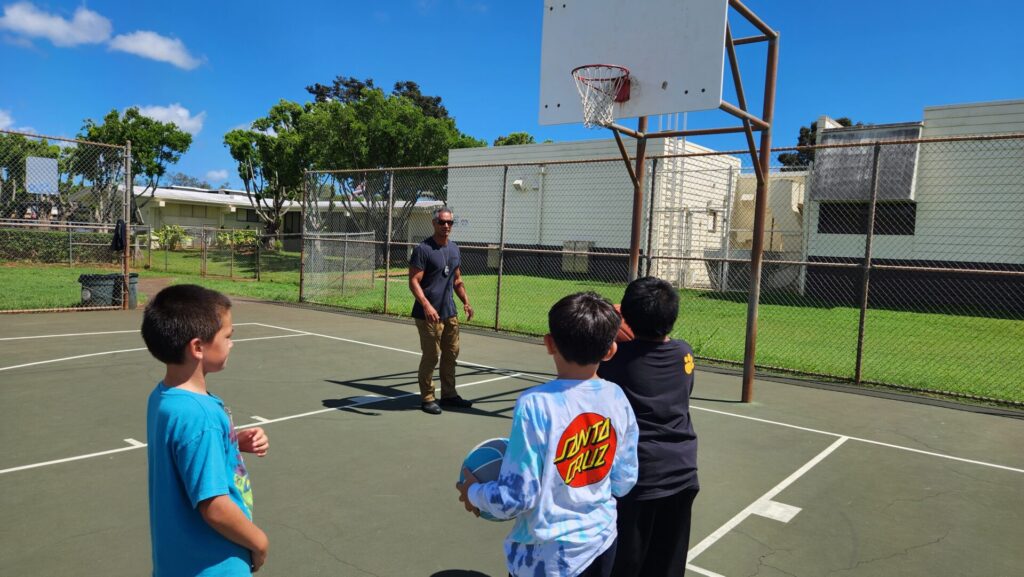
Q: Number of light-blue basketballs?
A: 1